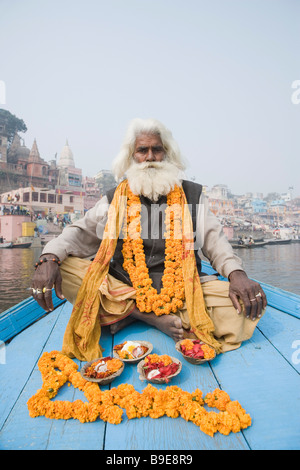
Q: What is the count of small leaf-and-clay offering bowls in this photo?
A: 4